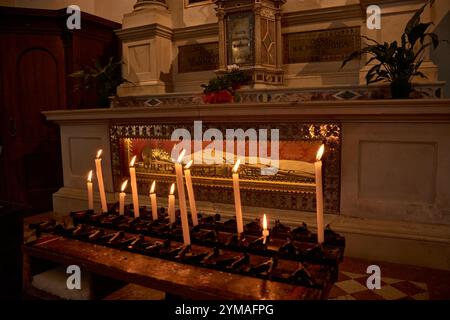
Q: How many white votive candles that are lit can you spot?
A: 11